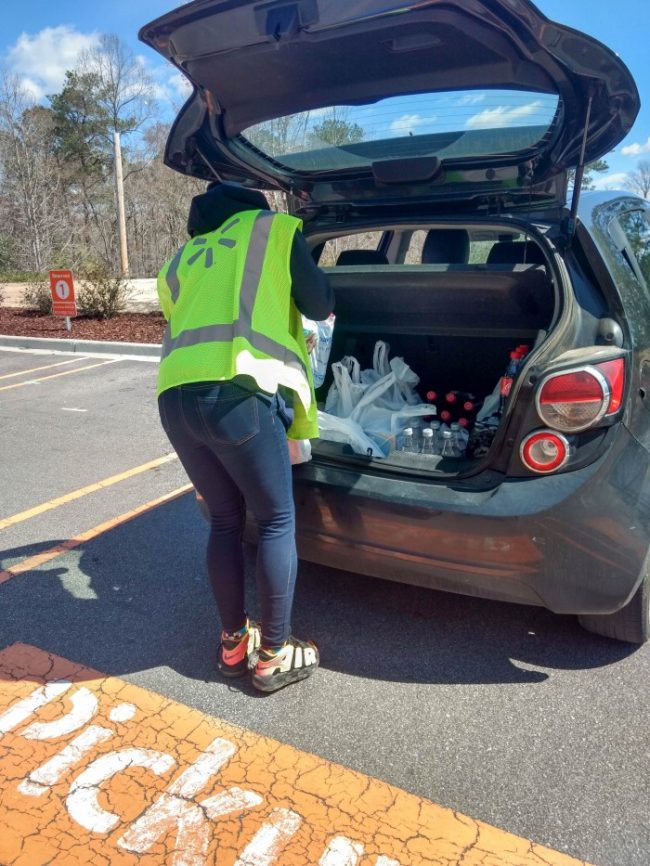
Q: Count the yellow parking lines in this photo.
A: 4